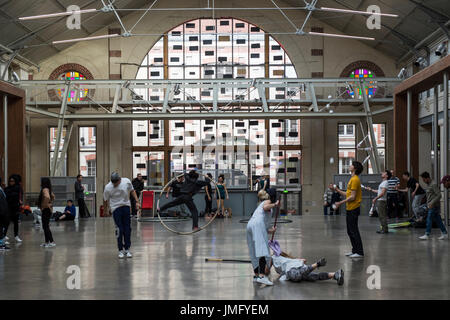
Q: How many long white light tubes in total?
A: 4